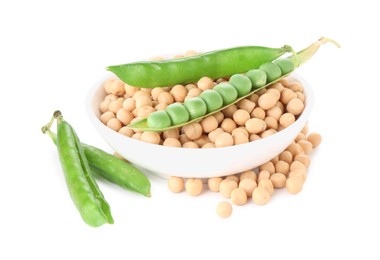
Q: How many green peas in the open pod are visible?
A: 9